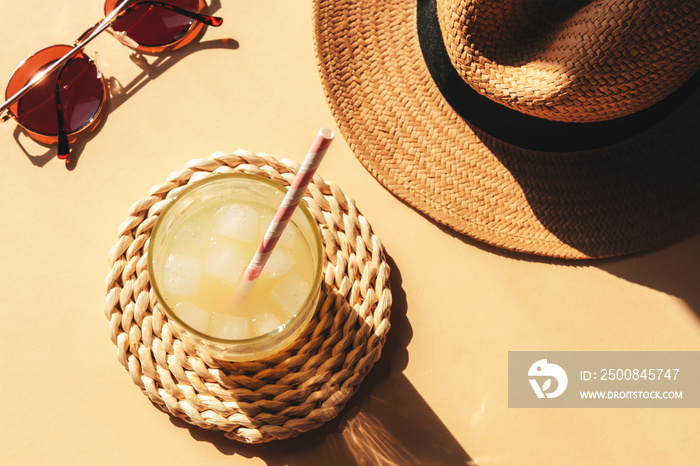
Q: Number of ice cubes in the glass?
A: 10